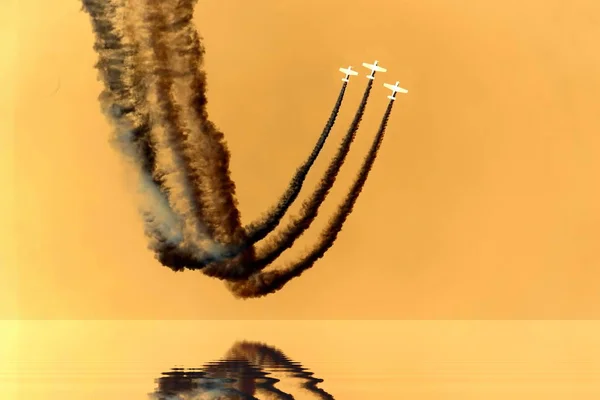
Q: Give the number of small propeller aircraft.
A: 3